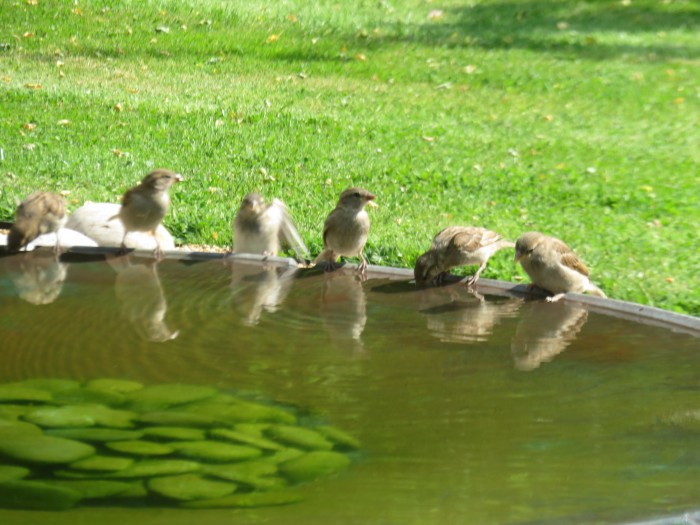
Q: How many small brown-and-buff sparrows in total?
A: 6